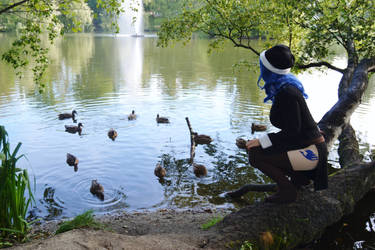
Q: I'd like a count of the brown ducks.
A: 12